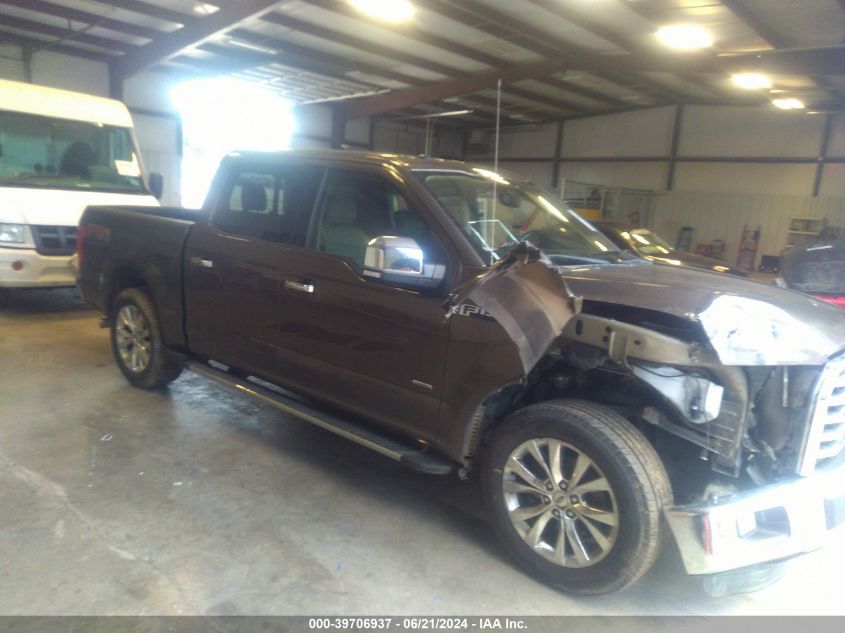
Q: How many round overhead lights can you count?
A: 4